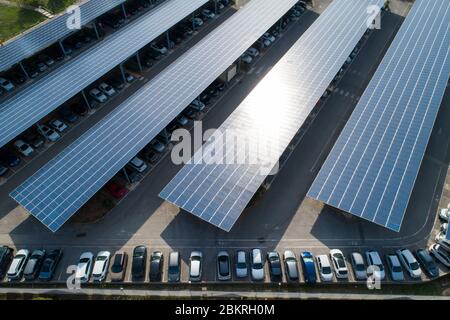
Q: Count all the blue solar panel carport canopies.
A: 5